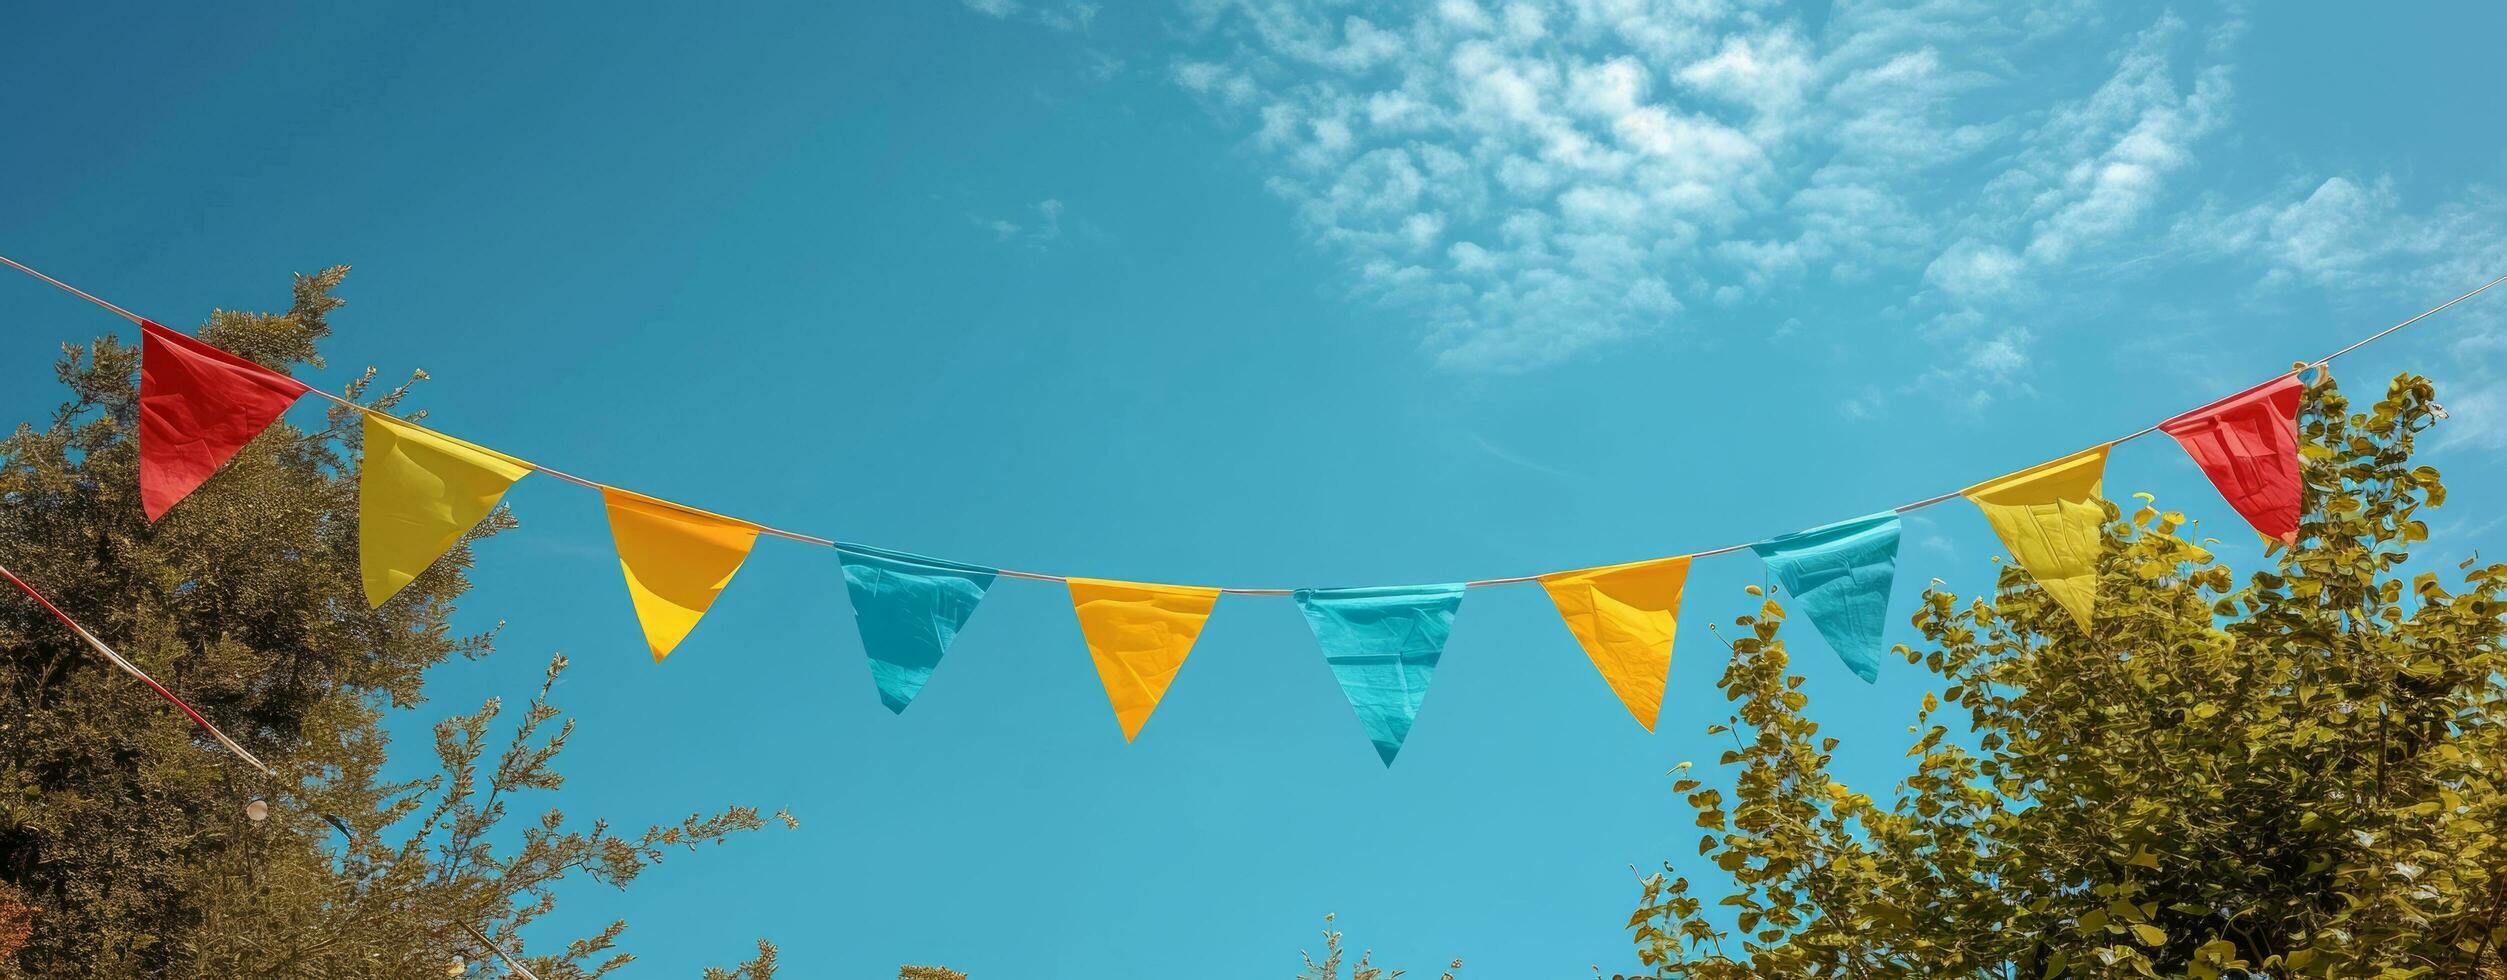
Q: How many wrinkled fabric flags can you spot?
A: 10